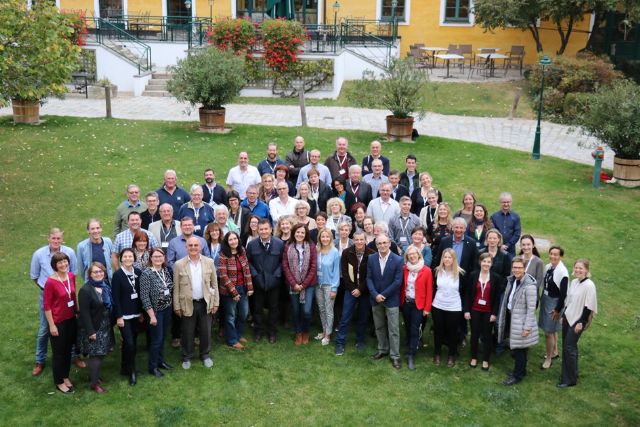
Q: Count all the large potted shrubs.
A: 4